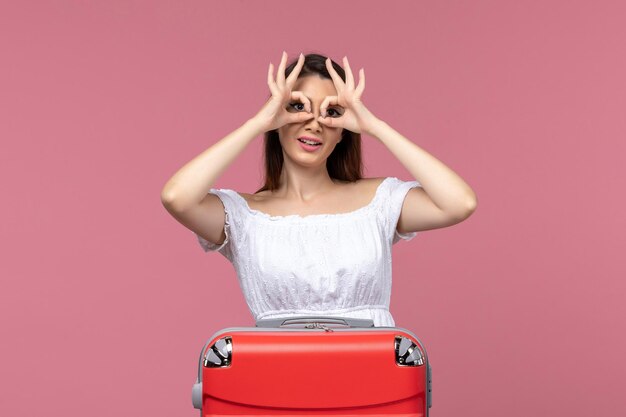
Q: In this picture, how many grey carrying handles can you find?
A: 1